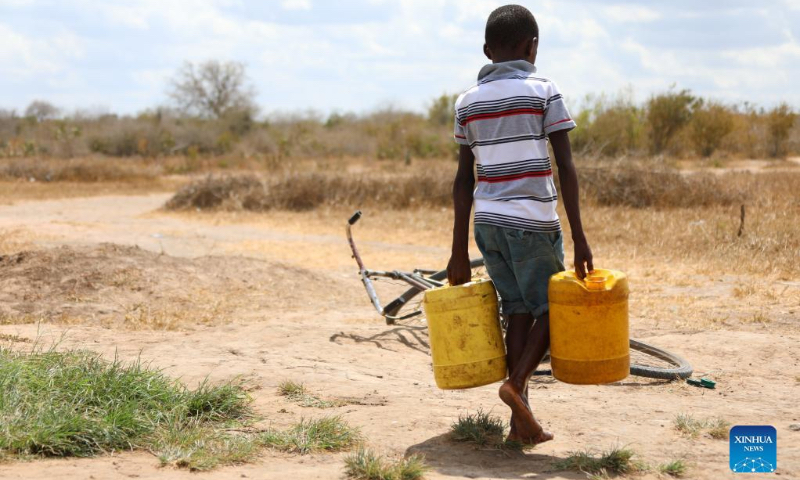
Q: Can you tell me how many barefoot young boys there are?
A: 1